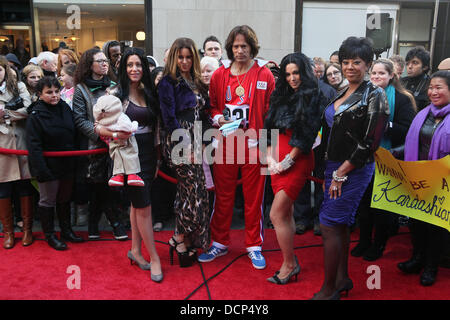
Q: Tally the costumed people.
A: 5